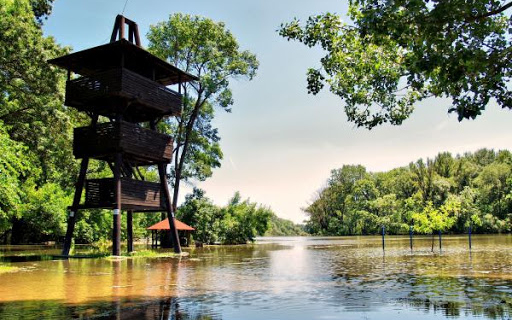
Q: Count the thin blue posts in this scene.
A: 4